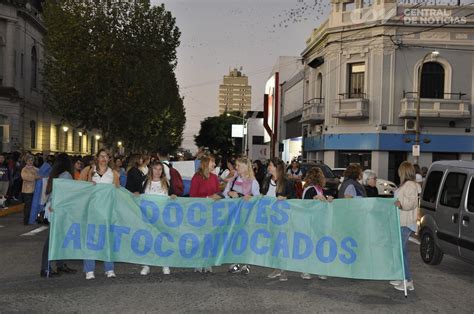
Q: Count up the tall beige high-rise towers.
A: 1